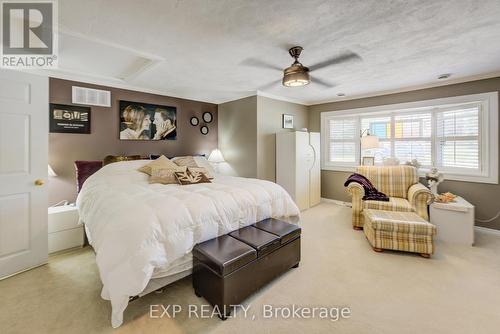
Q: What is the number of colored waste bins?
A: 0